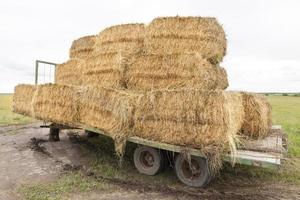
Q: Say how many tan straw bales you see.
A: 11